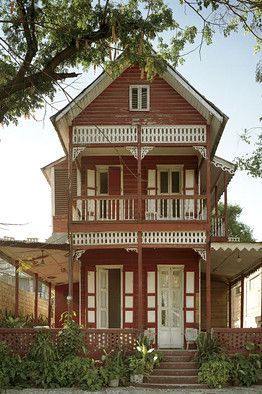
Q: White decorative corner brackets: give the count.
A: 7